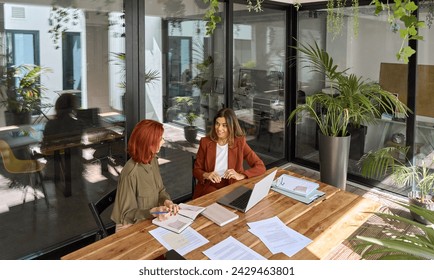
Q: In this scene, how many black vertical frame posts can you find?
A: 4